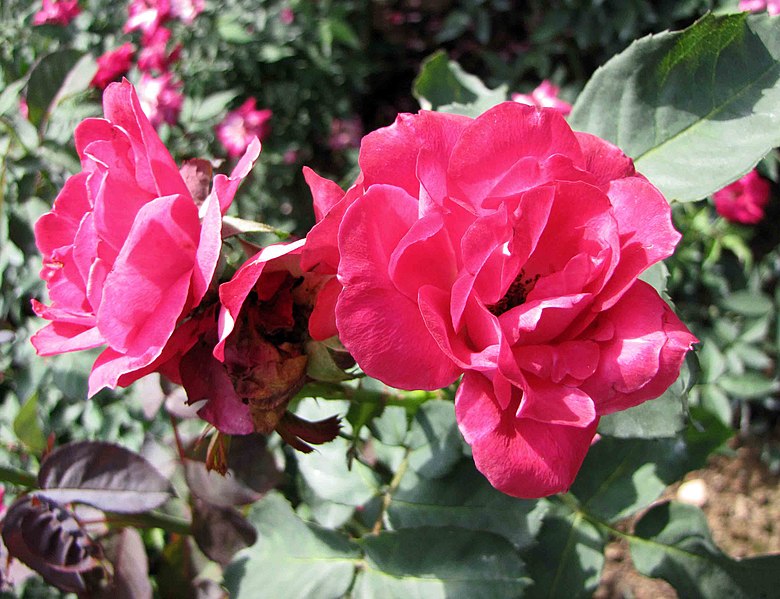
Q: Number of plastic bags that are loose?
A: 0